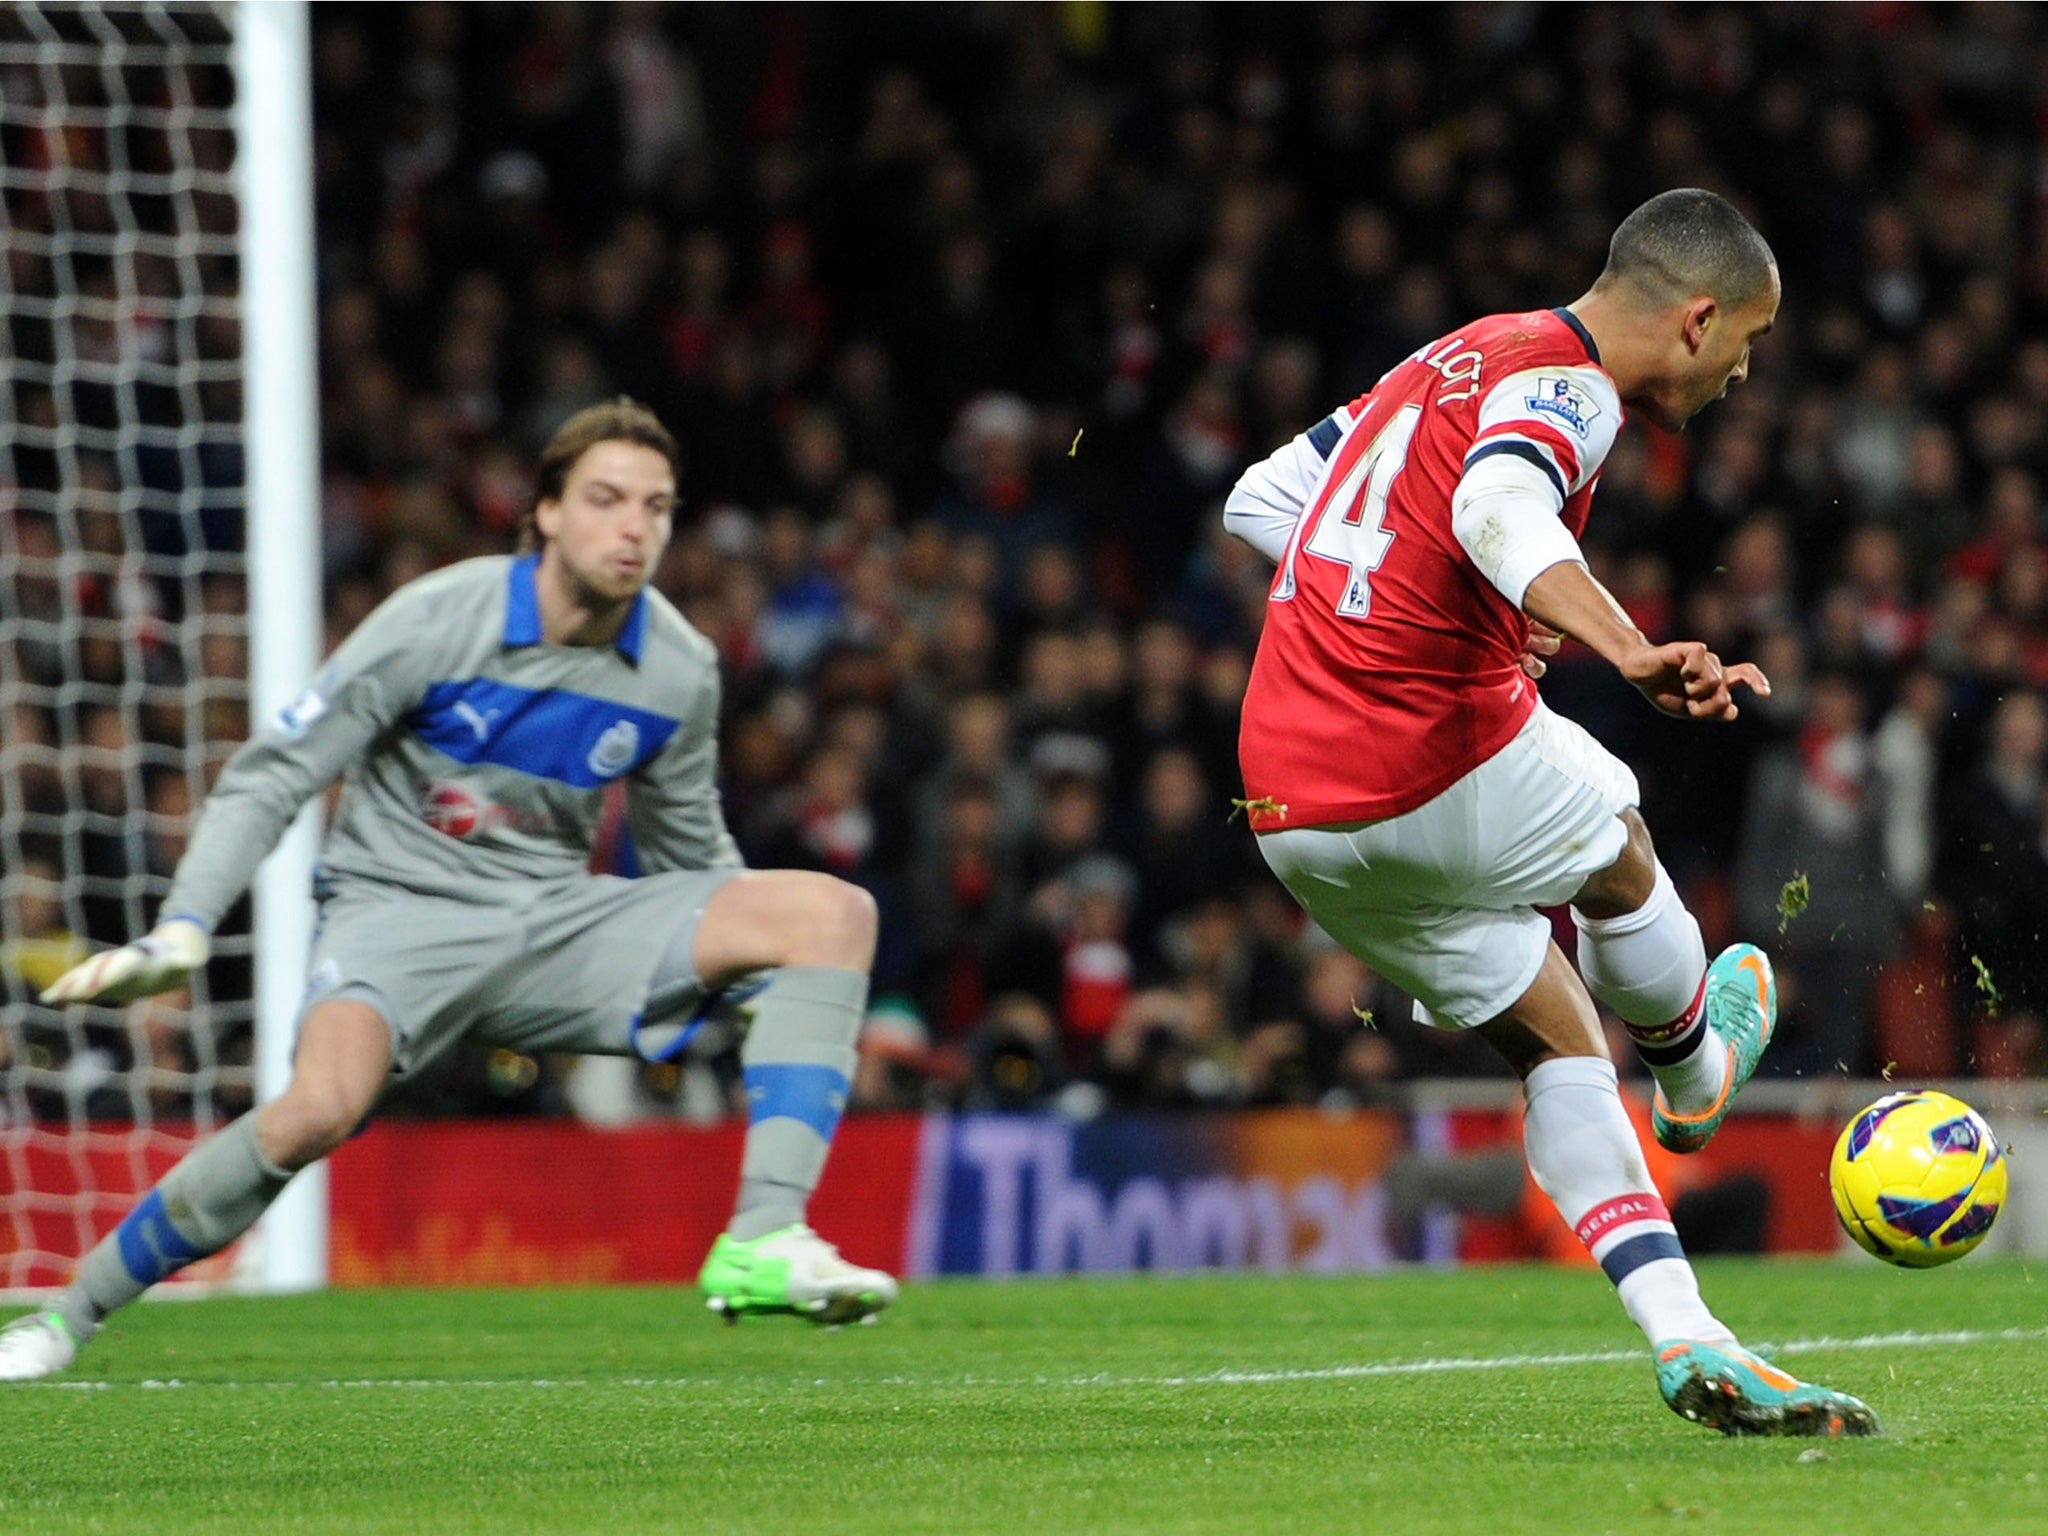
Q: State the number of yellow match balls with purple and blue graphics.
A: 1